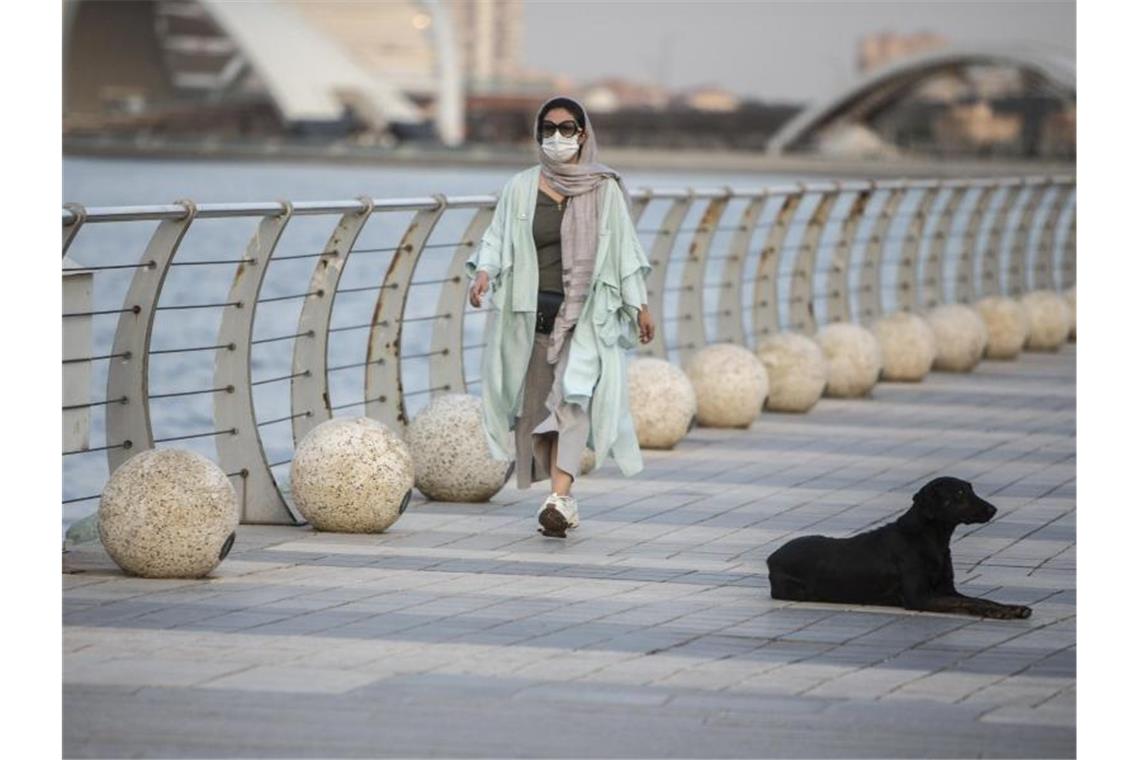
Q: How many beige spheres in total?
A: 13